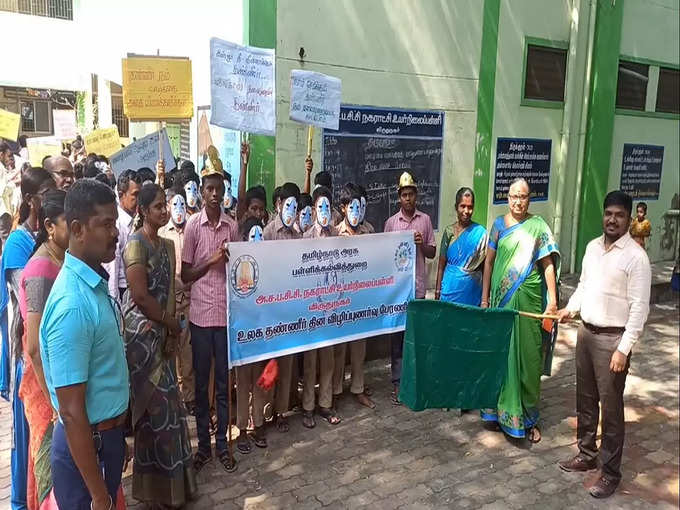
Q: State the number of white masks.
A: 9